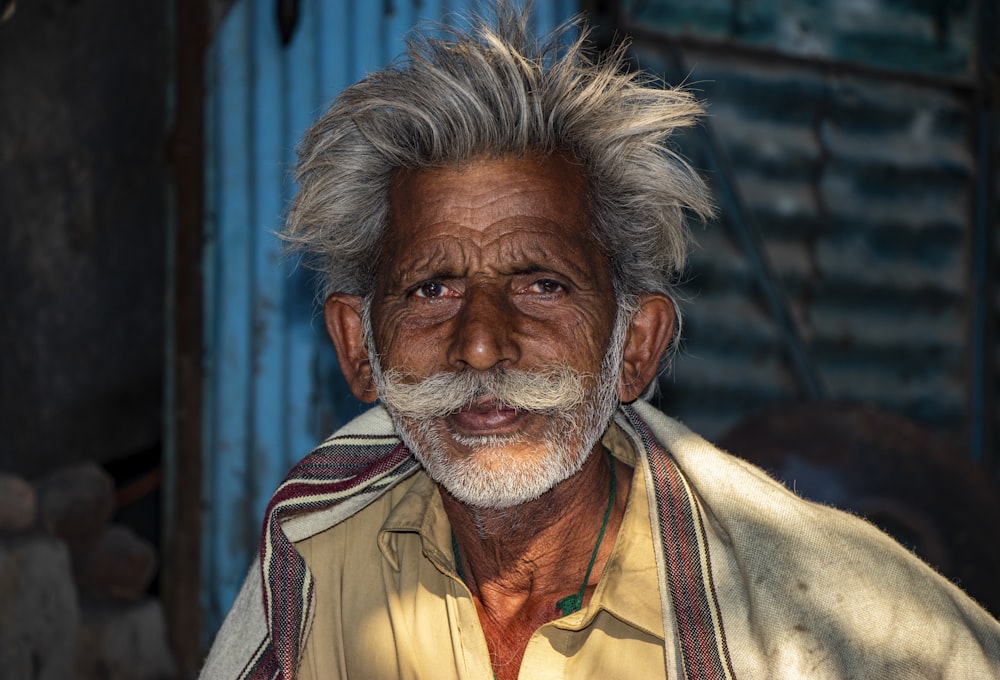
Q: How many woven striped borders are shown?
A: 2